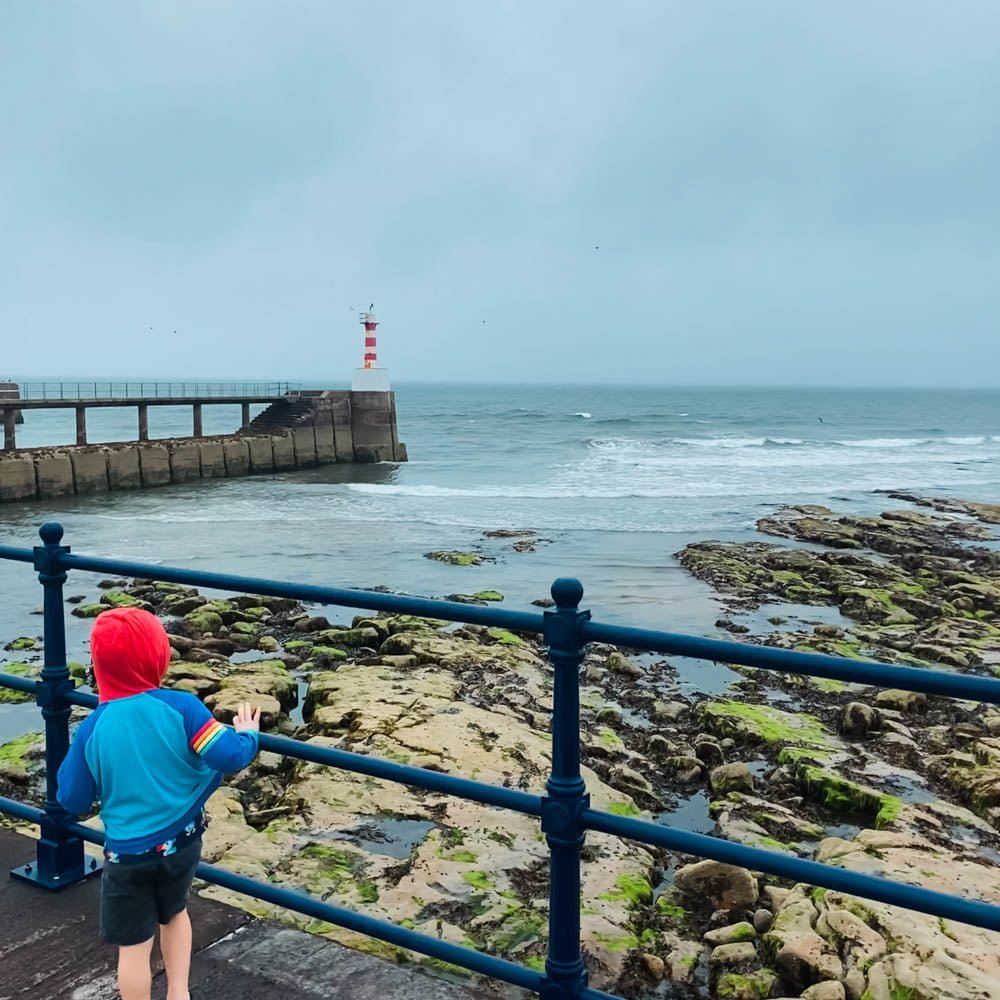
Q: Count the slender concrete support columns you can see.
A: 5